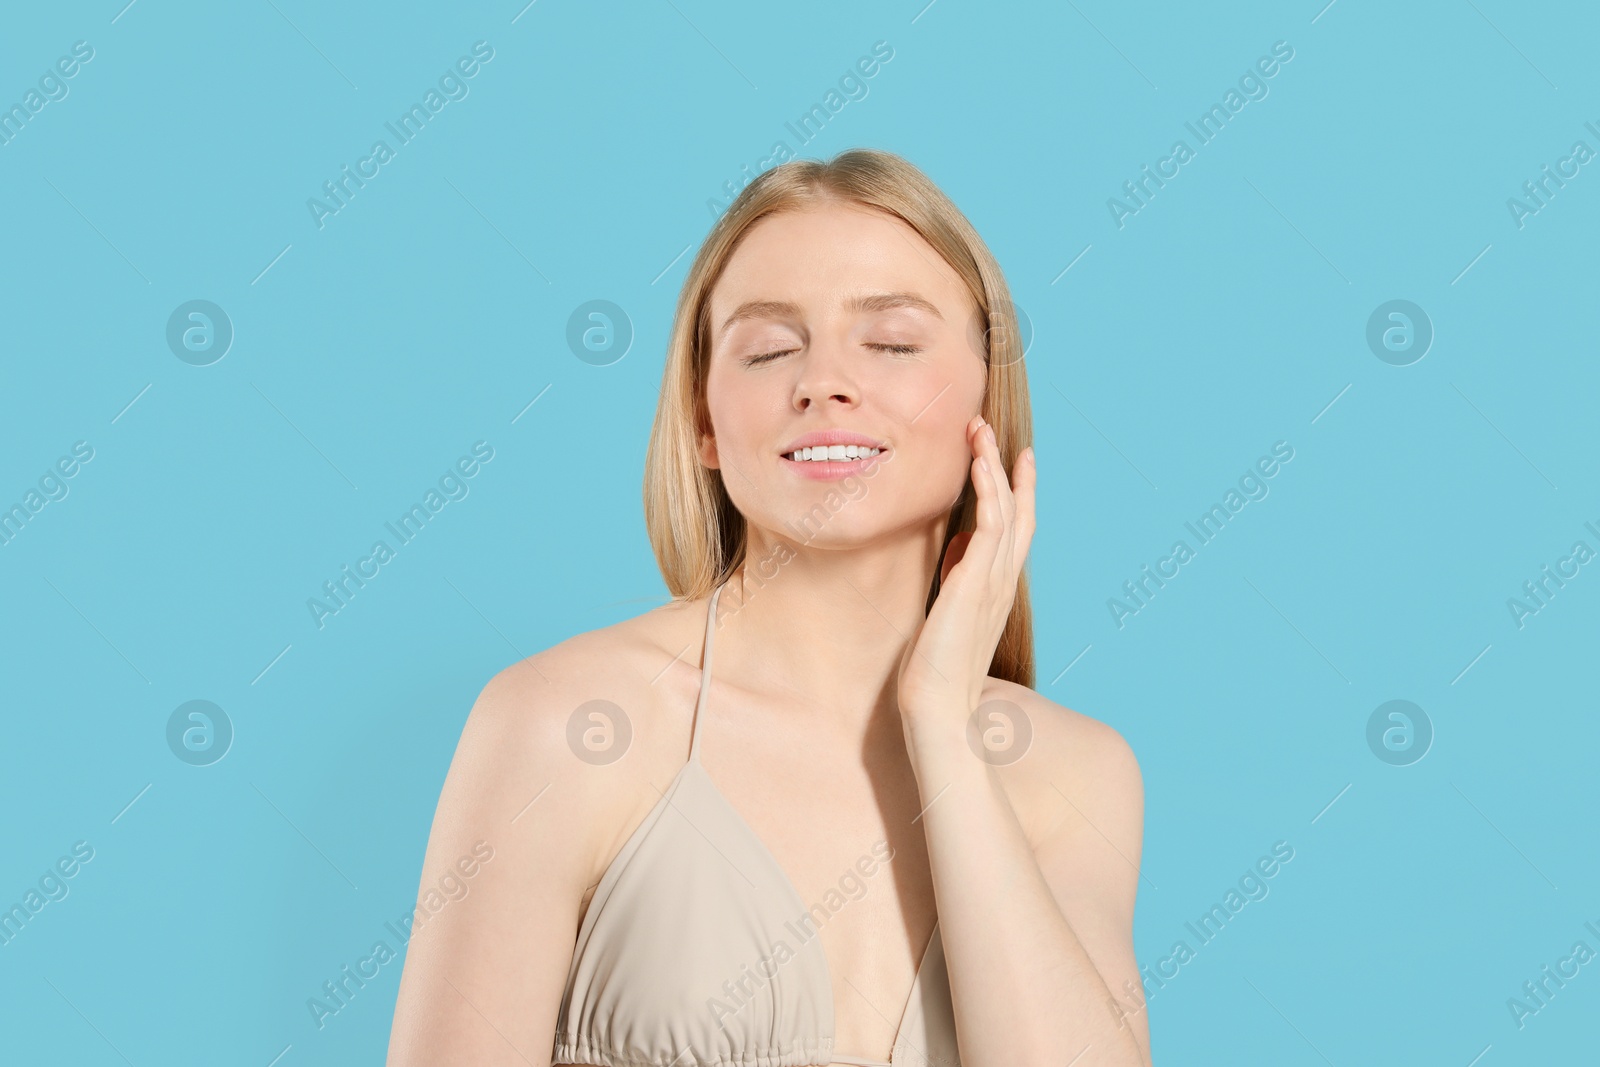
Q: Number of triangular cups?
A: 2